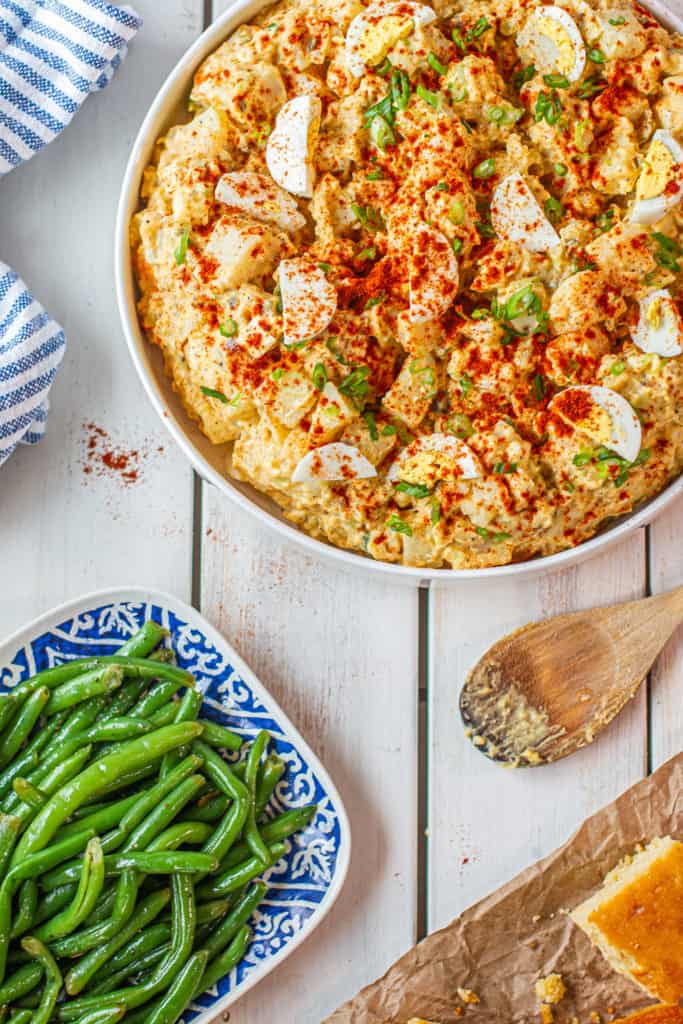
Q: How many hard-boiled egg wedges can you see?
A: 12